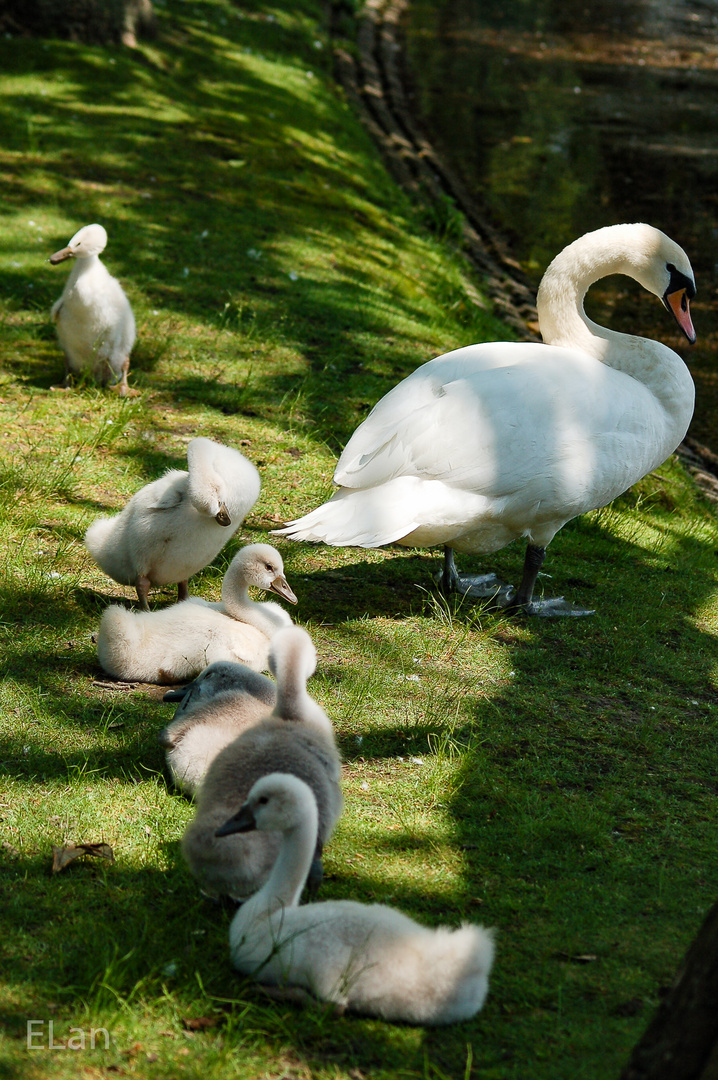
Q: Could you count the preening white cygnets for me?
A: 1